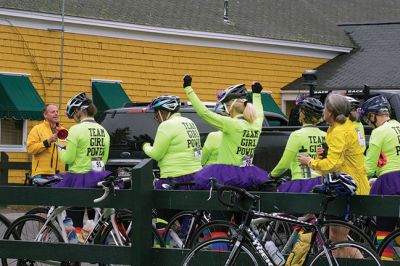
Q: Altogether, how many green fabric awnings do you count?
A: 3